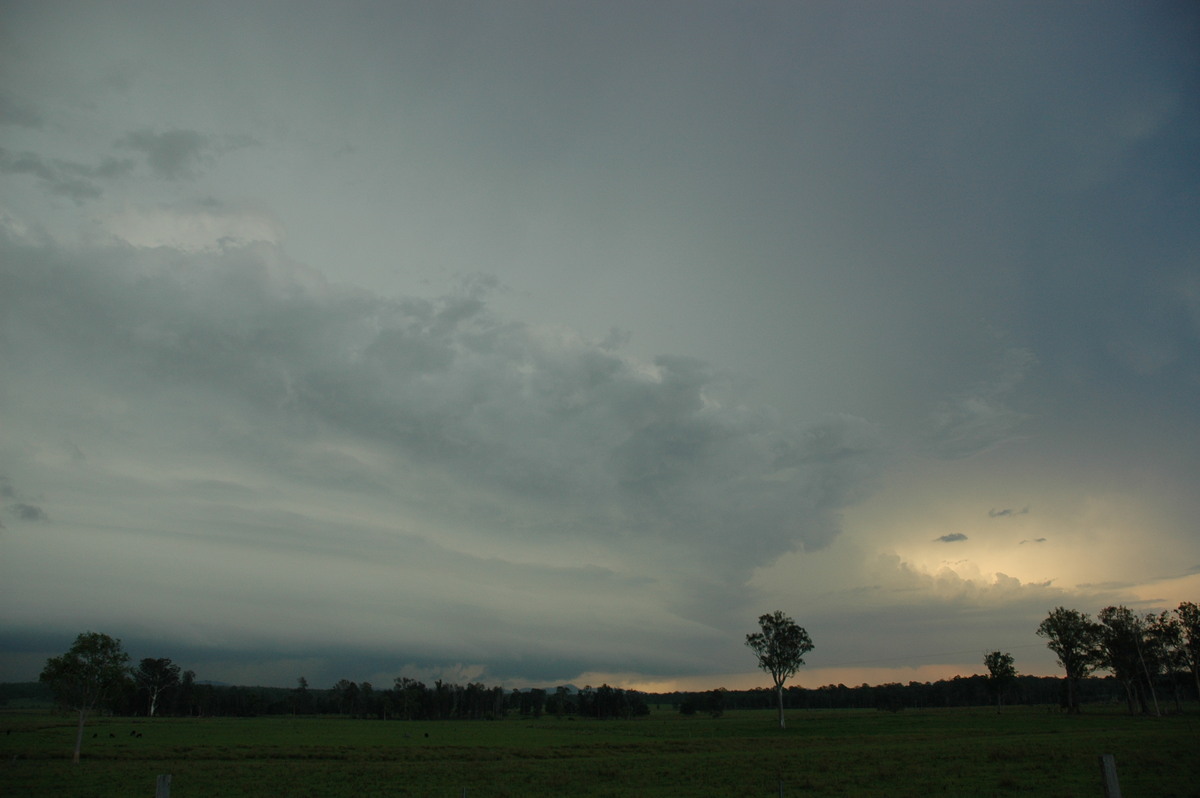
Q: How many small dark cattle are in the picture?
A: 6